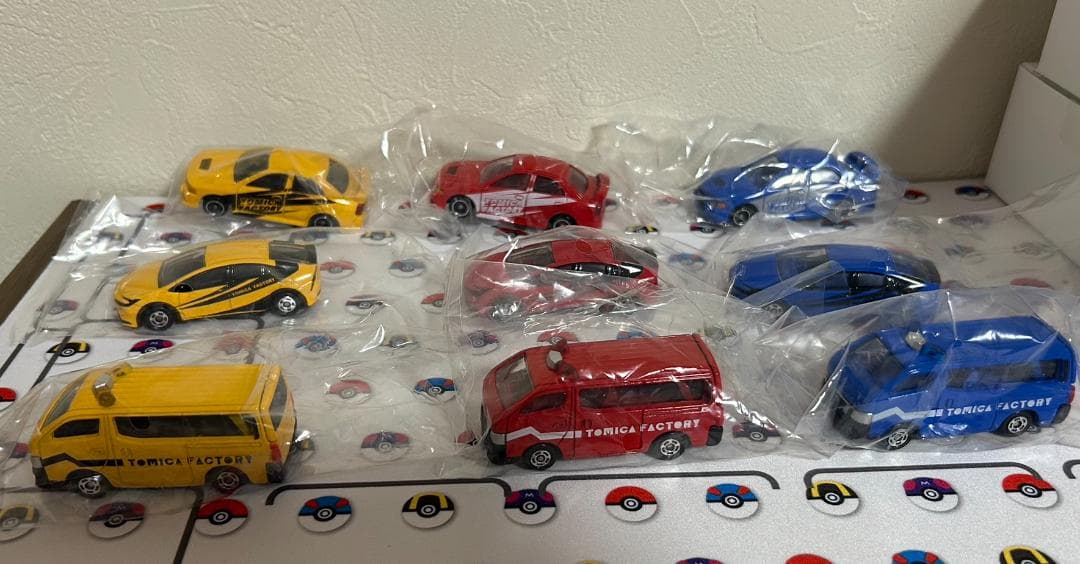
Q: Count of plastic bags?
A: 9